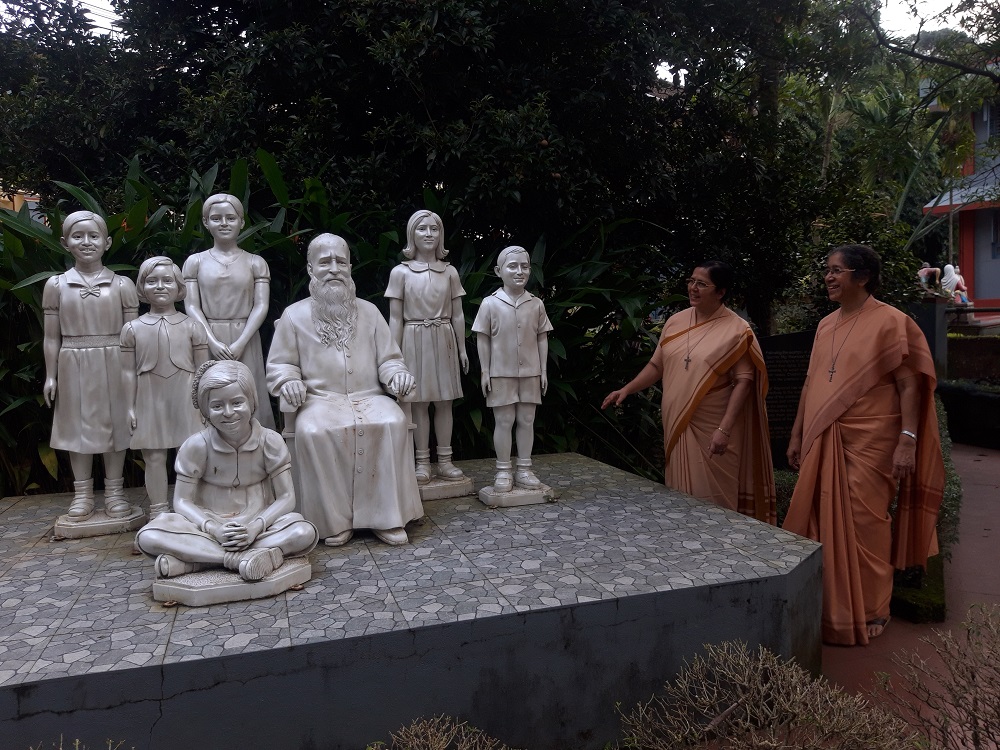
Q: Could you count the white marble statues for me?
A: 7